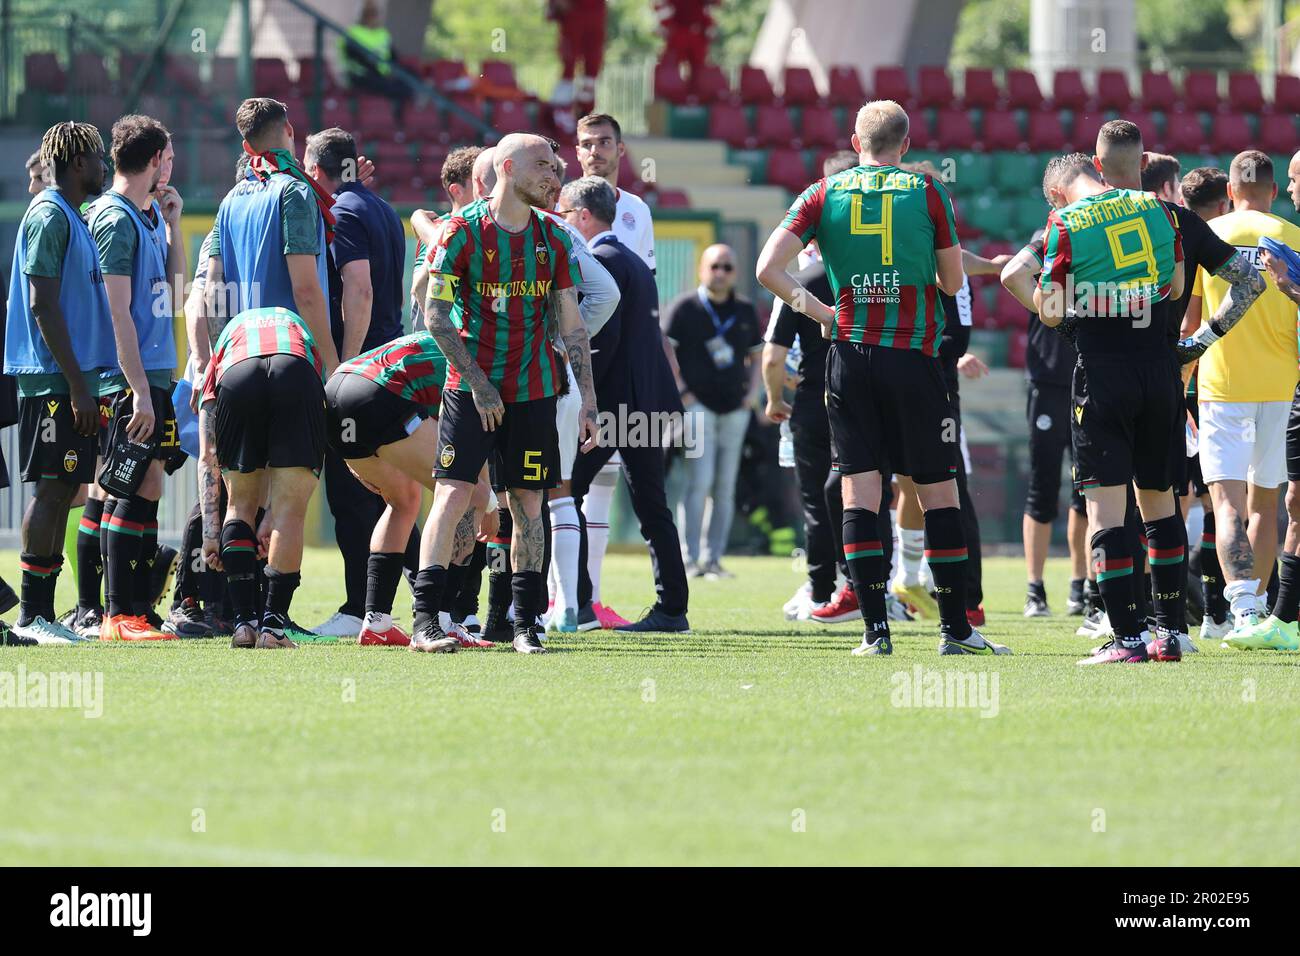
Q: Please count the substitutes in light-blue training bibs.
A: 3